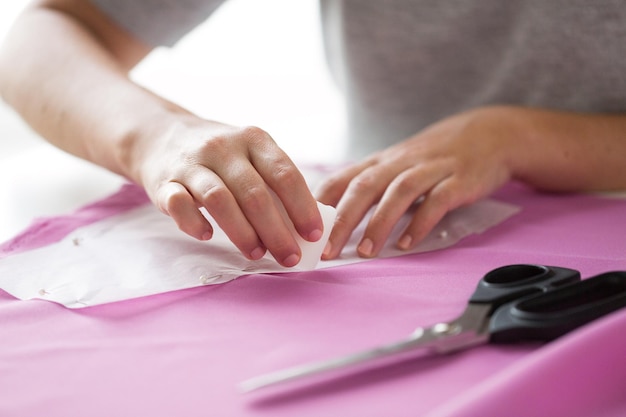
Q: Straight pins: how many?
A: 4